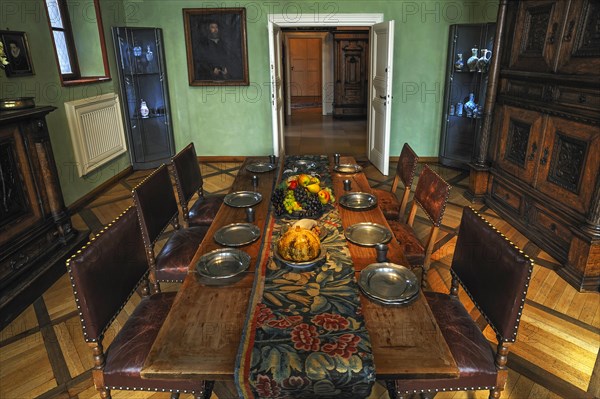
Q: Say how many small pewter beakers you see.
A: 6